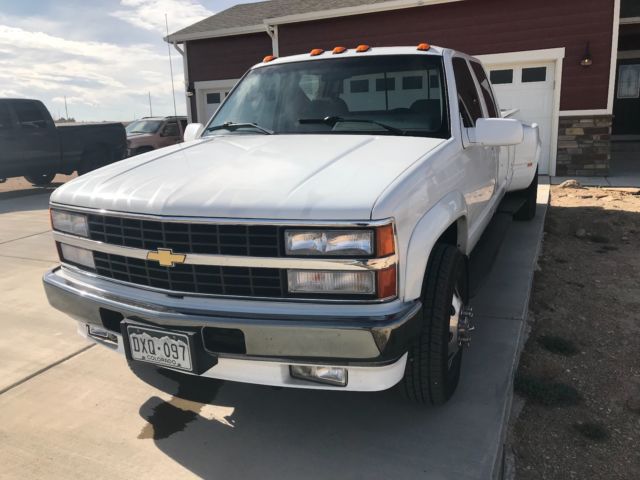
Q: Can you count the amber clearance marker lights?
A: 5